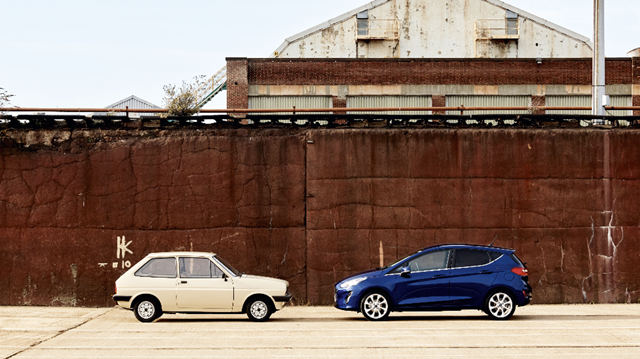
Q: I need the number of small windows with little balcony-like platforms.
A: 2